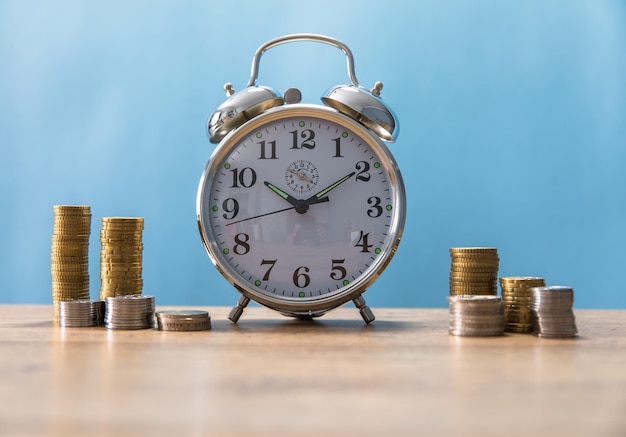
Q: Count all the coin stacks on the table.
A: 9